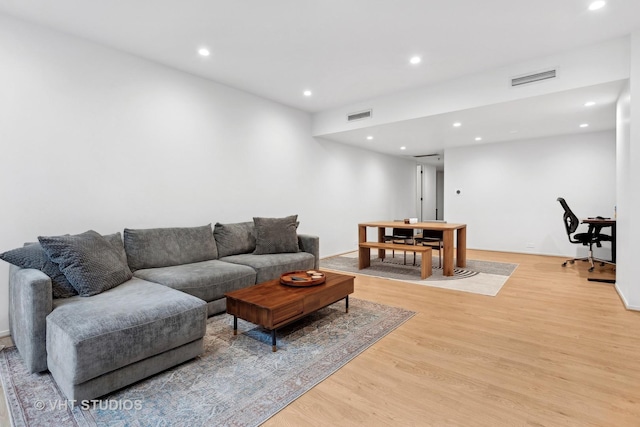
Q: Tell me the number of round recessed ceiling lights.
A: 10